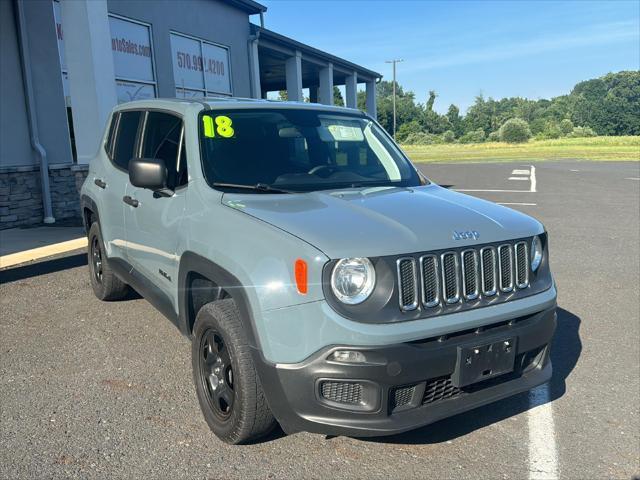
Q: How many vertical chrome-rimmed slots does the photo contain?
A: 7